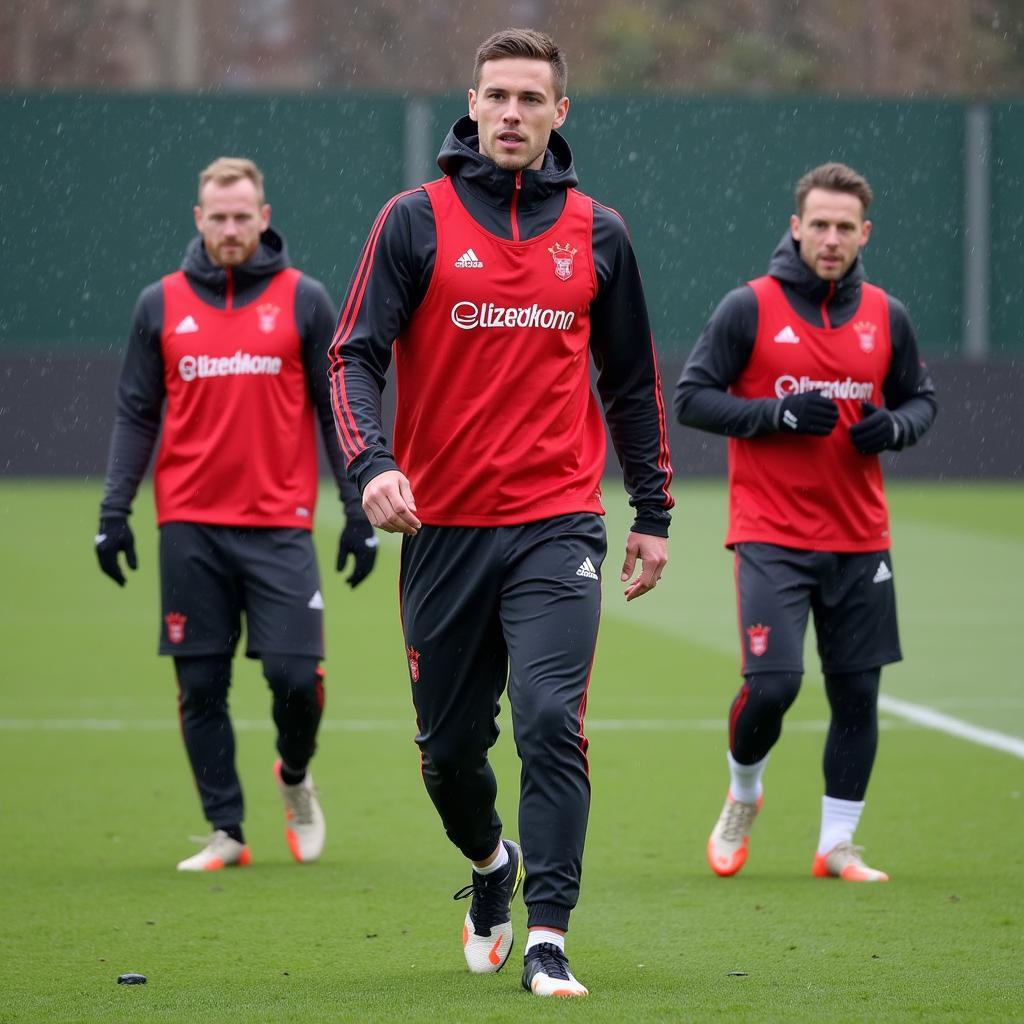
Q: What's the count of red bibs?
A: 3